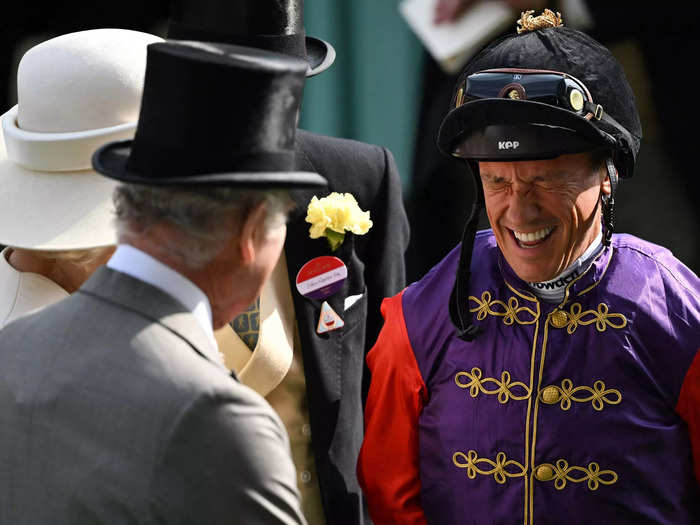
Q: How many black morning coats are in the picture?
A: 1